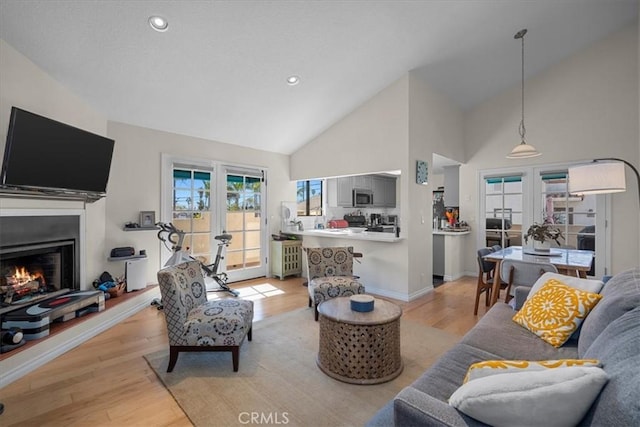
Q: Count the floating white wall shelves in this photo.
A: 2